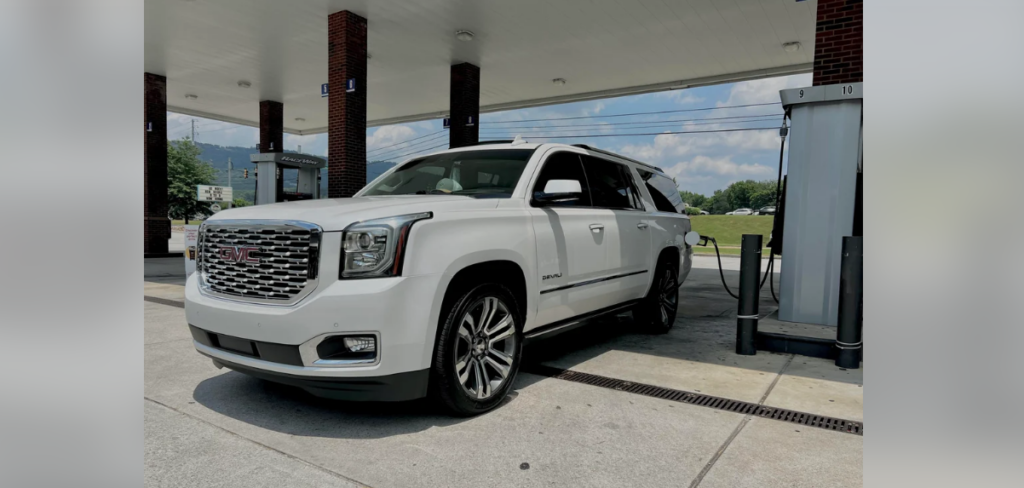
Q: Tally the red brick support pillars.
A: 5